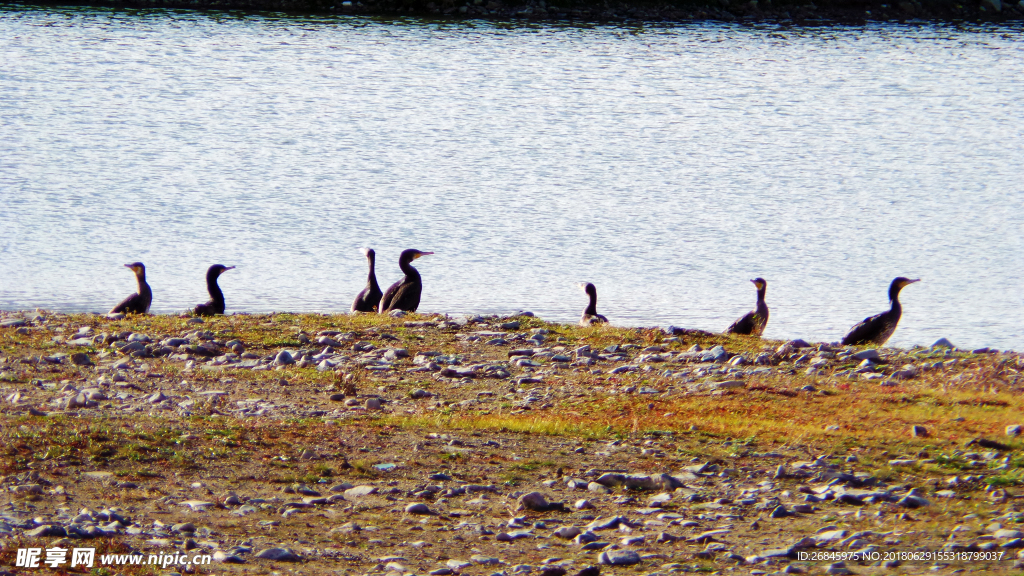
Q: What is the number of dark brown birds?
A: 7